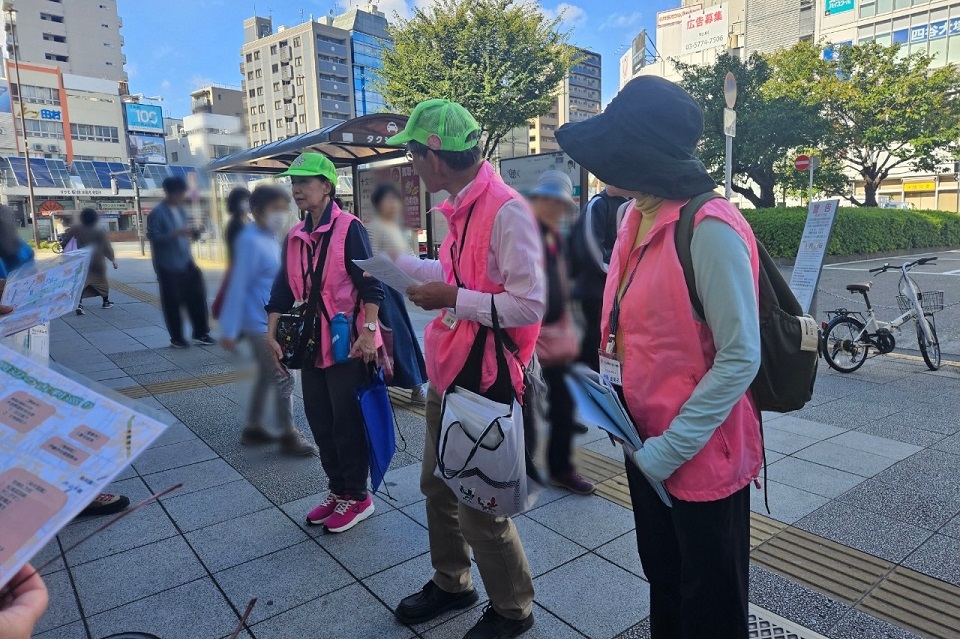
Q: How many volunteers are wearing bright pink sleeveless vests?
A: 3